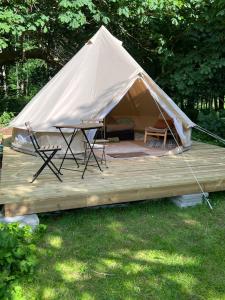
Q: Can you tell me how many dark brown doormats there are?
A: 1